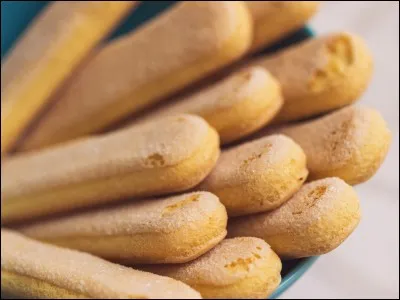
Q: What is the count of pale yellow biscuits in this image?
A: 12